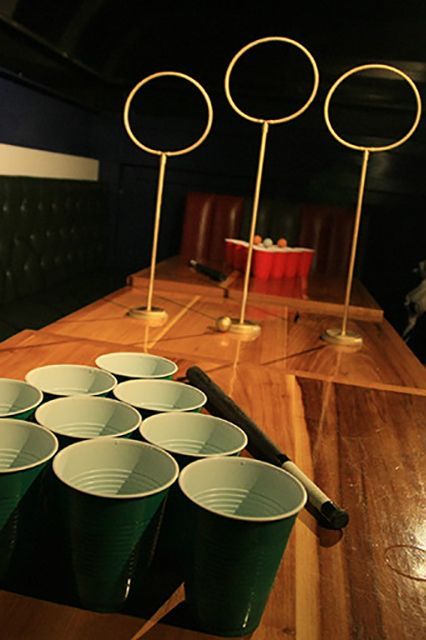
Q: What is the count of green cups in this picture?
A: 9